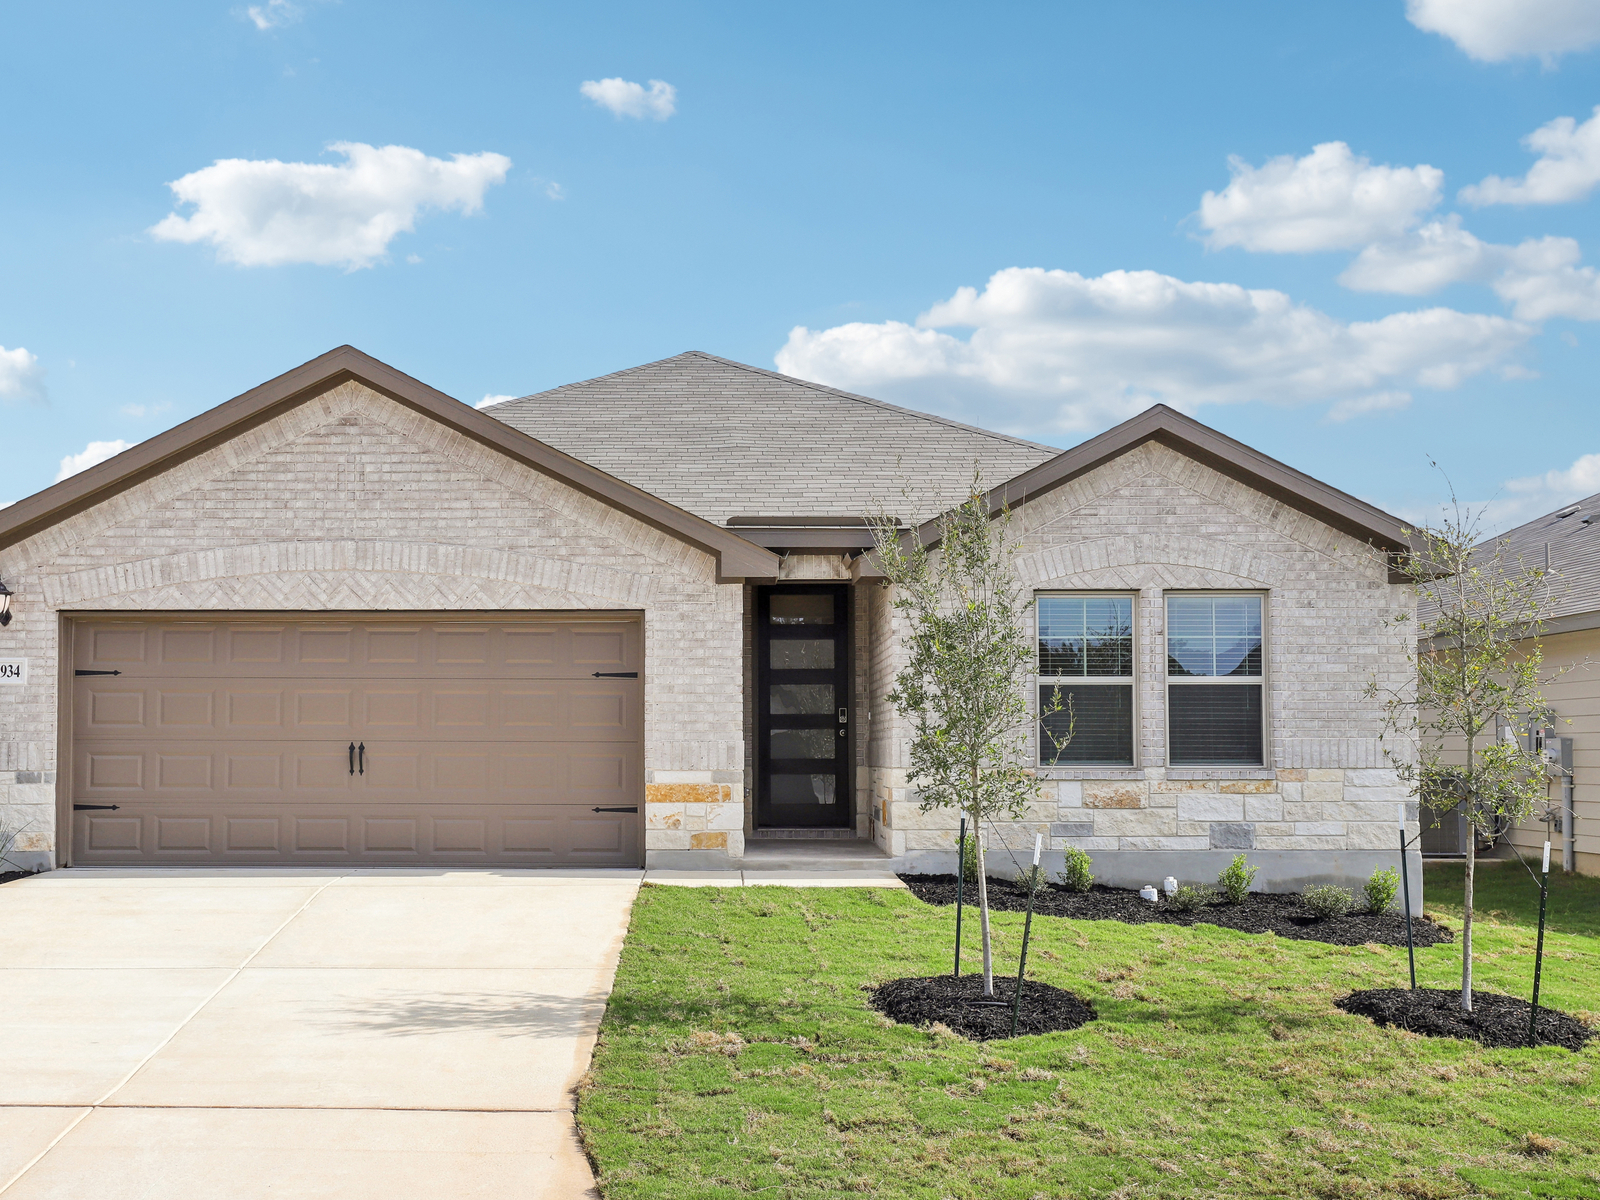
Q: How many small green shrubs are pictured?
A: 7